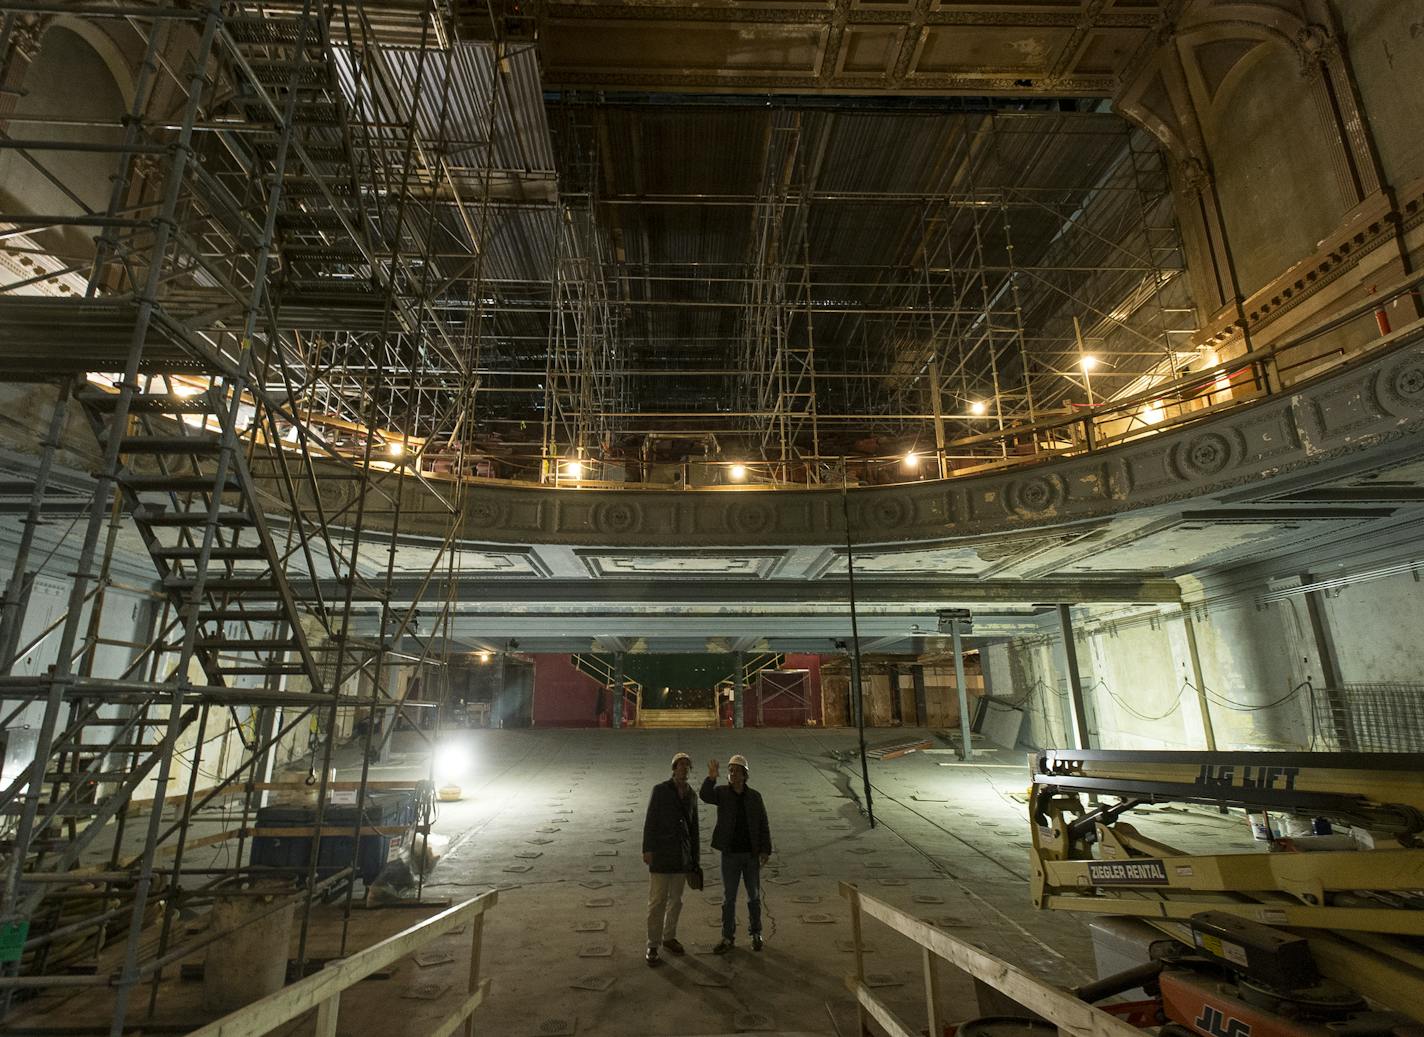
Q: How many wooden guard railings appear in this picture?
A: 2